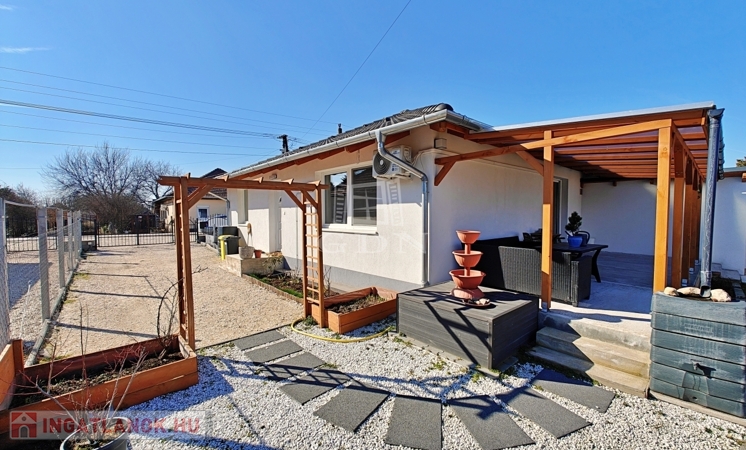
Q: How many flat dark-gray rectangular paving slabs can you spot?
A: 9